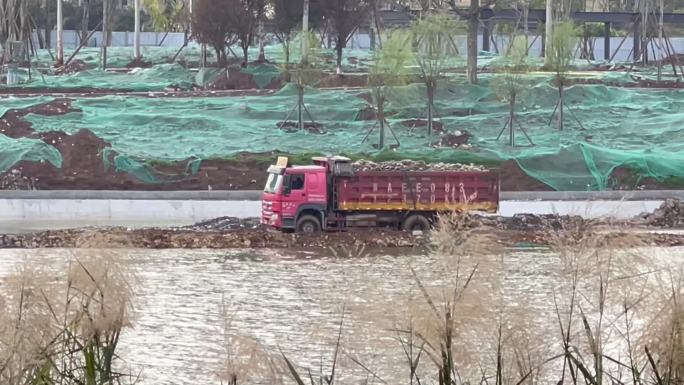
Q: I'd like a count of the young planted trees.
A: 5